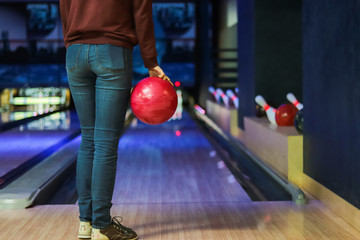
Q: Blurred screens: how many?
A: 2